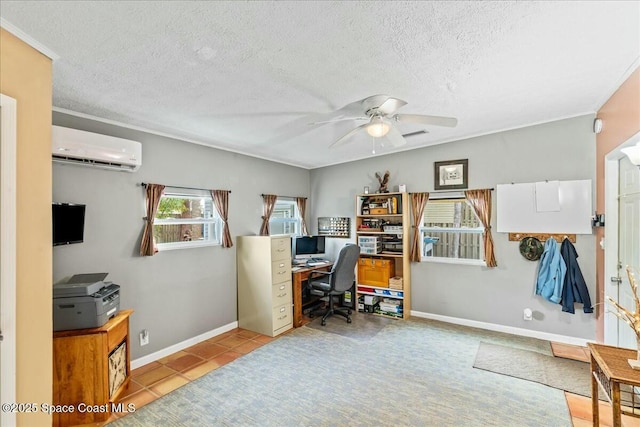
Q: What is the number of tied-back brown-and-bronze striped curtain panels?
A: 6